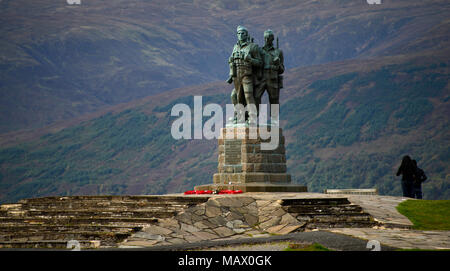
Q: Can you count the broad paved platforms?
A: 1